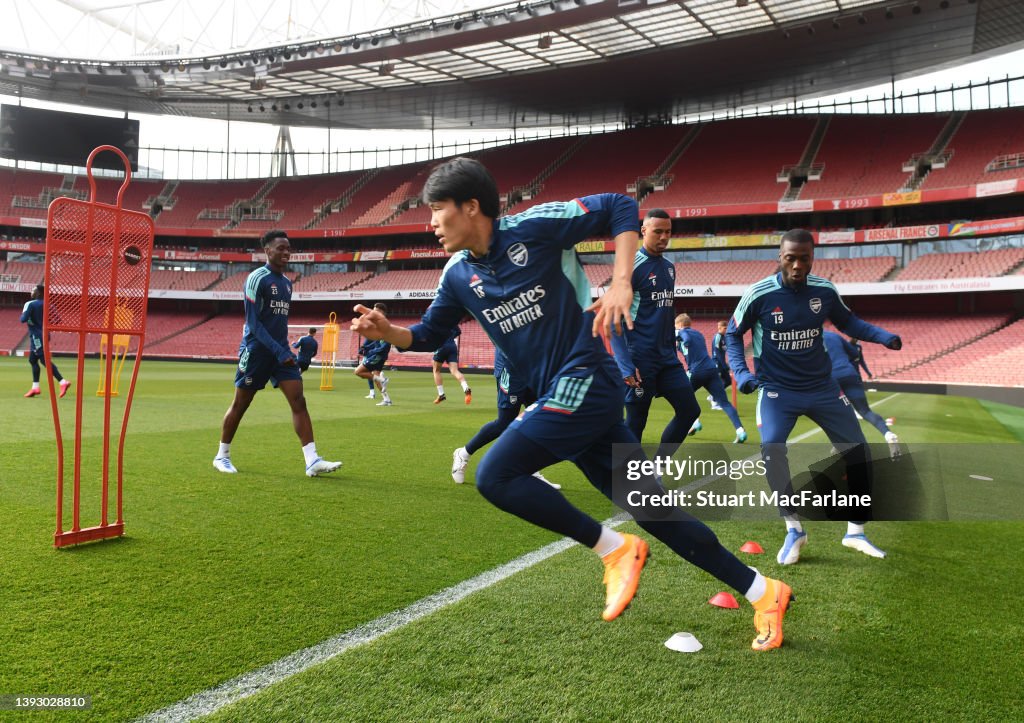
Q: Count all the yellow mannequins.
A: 2